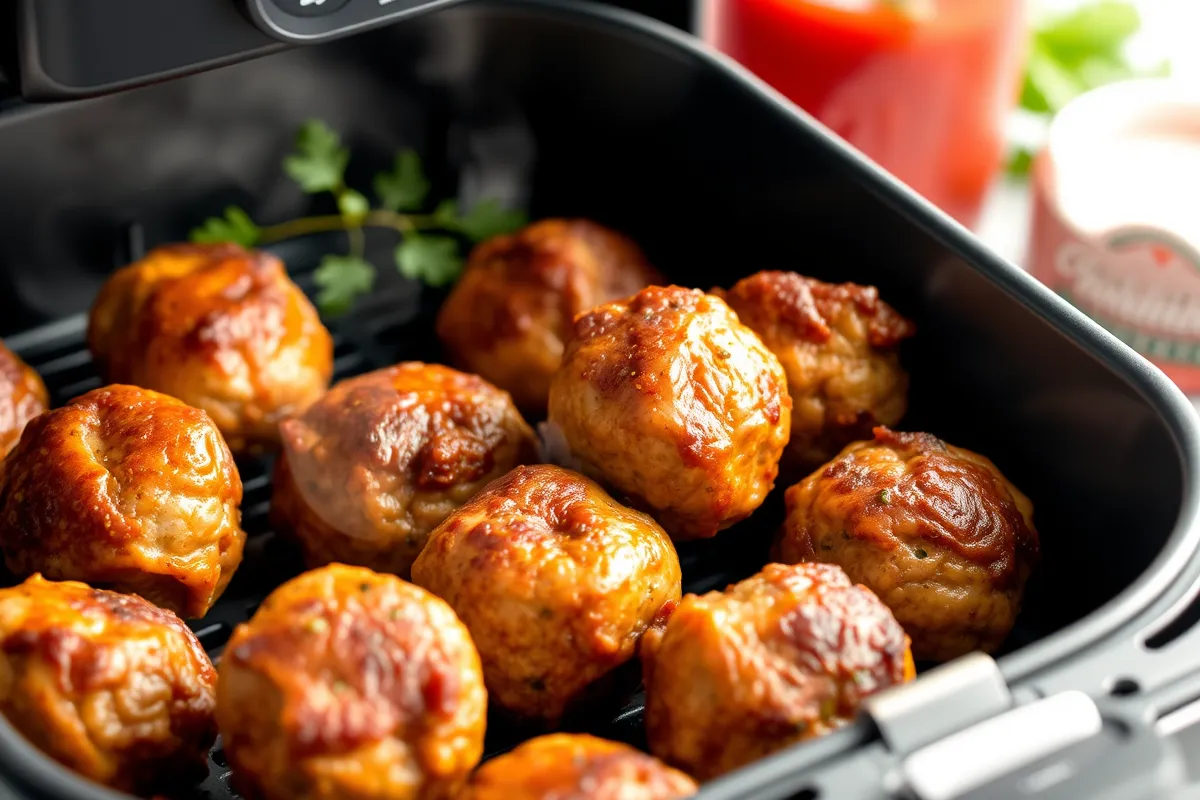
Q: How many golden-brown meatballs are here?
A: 13